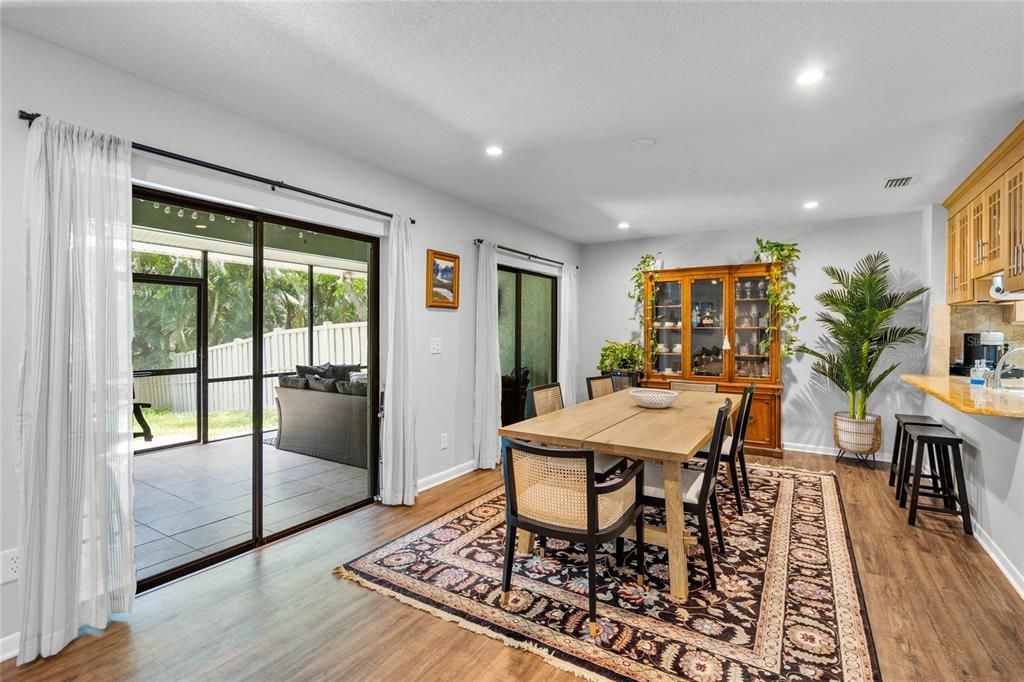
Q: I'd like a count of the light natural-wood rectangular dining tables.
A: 1